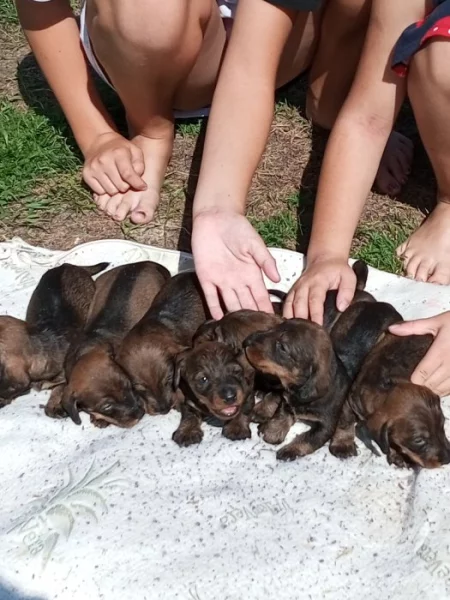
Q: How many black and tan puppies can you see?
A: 7